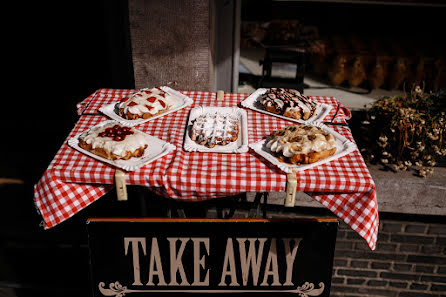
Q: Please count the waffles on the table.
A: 5